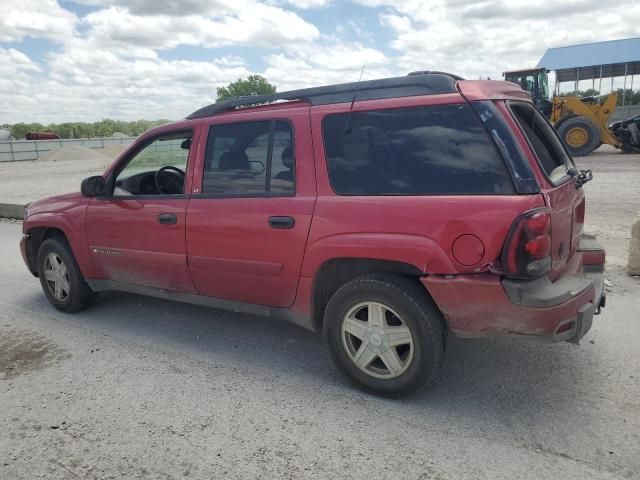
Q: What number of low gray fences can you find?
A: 1